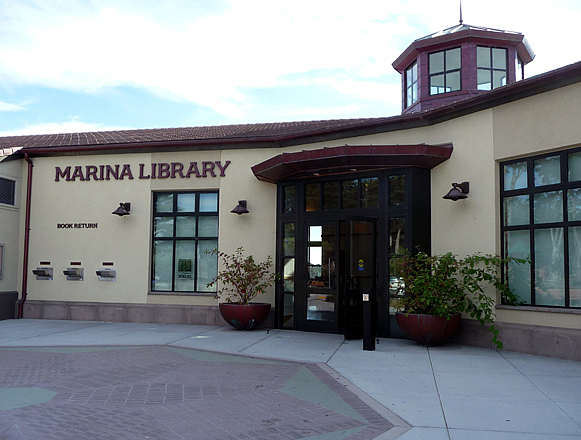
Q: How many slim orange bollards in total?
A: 0